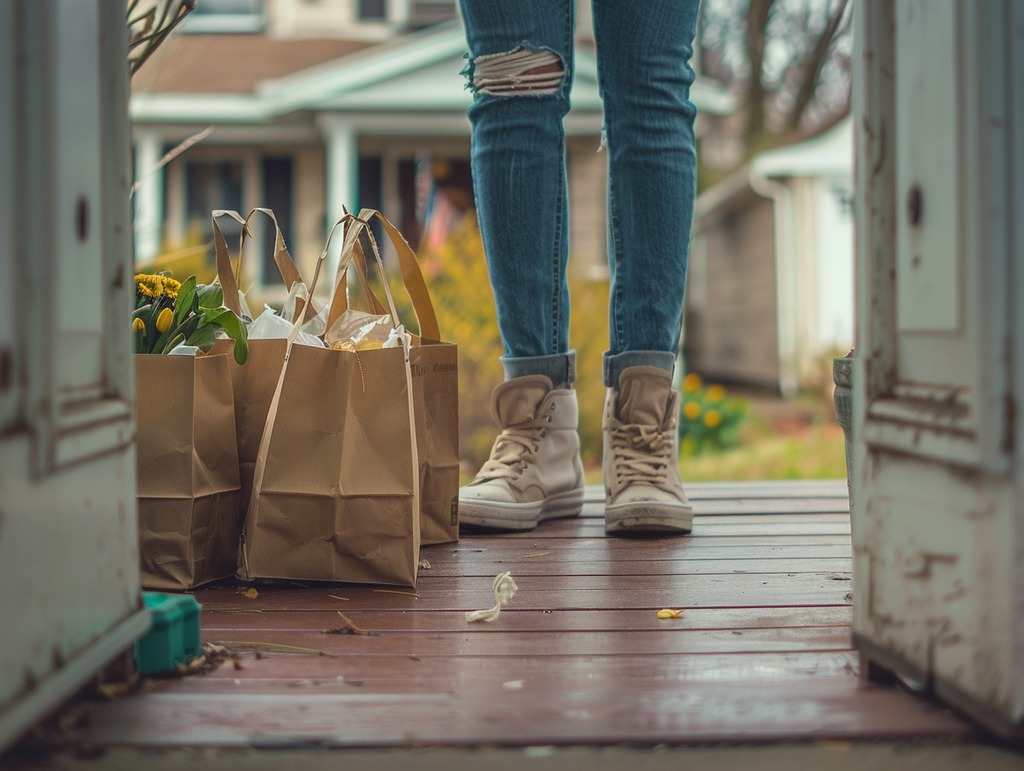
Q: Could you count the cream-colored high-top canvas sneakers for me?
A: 2